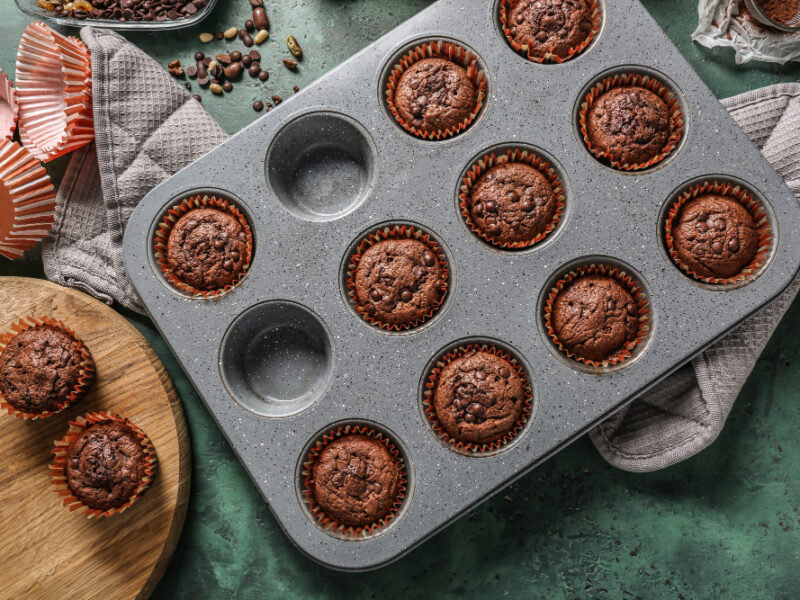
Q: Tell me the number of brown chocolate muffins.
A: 12